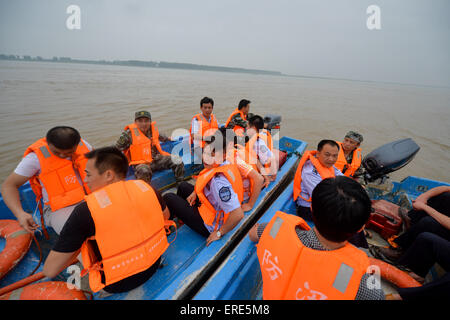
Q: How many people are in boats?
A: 12